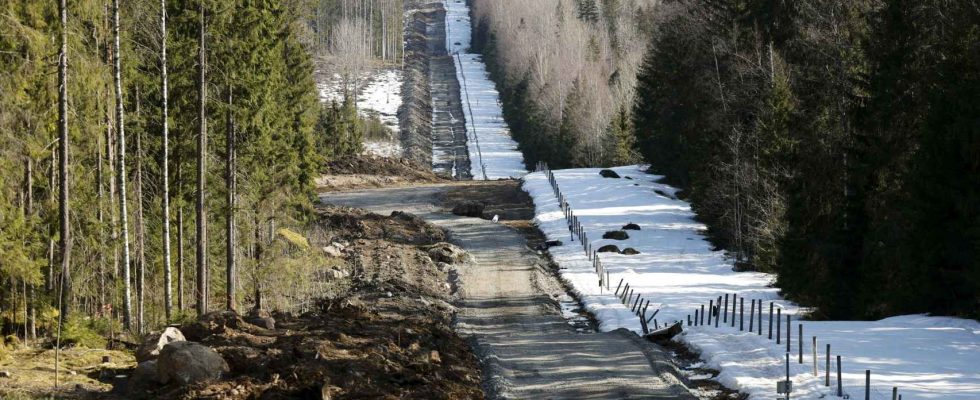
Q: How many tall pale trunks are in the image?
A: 2